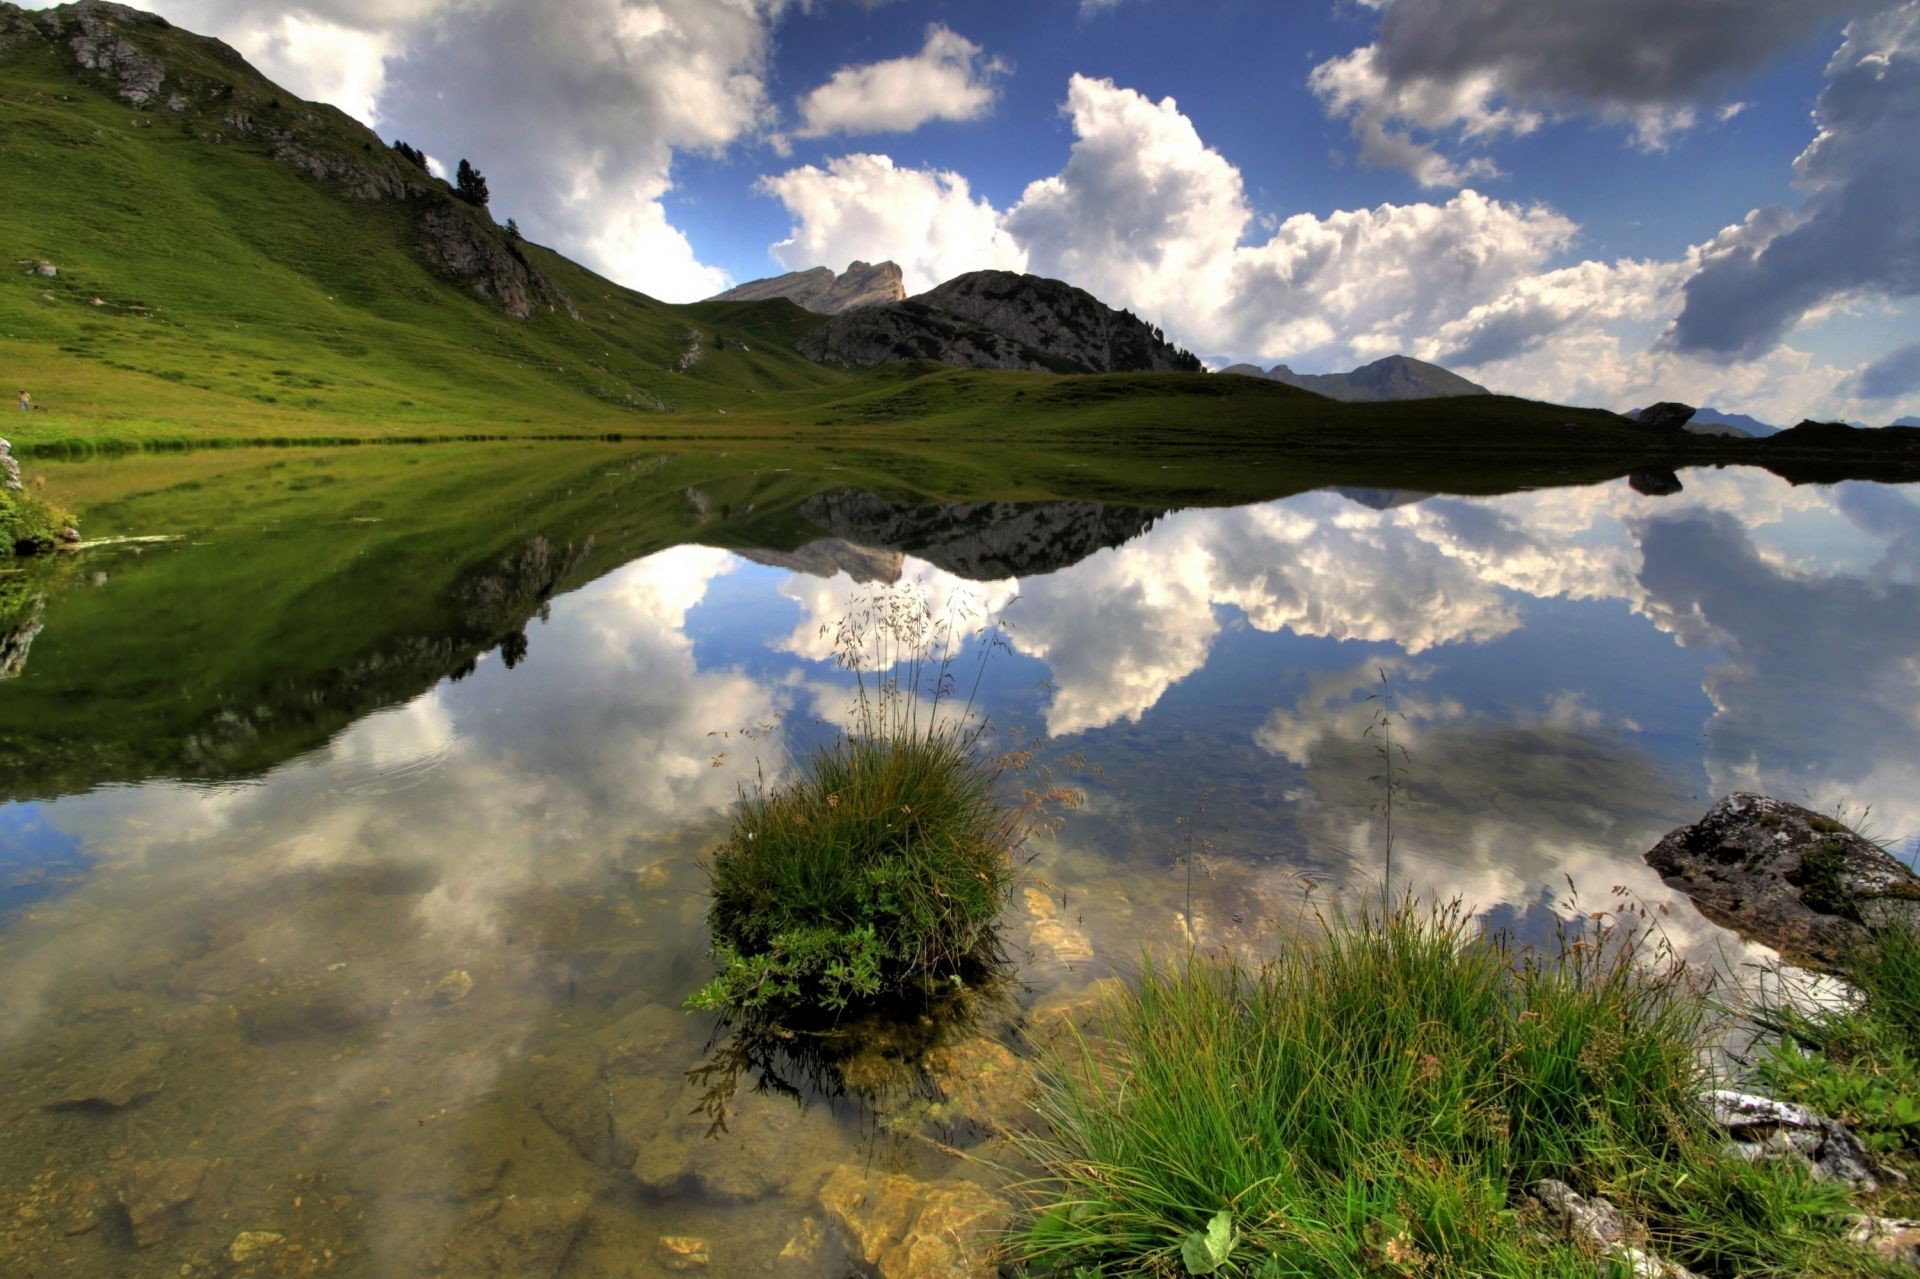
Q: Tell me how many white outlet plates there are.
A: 0